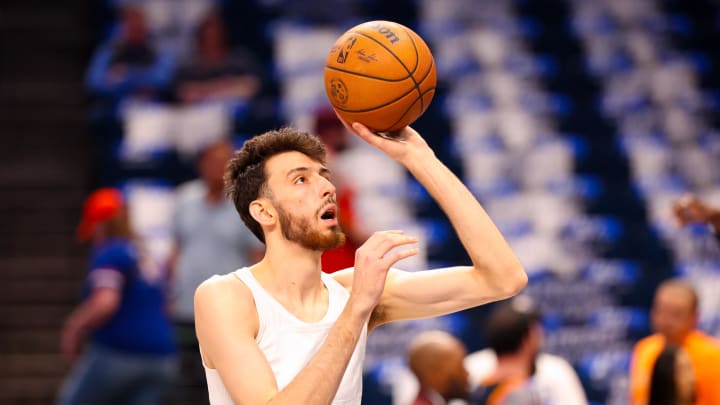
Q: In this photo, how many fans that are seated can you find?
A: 2